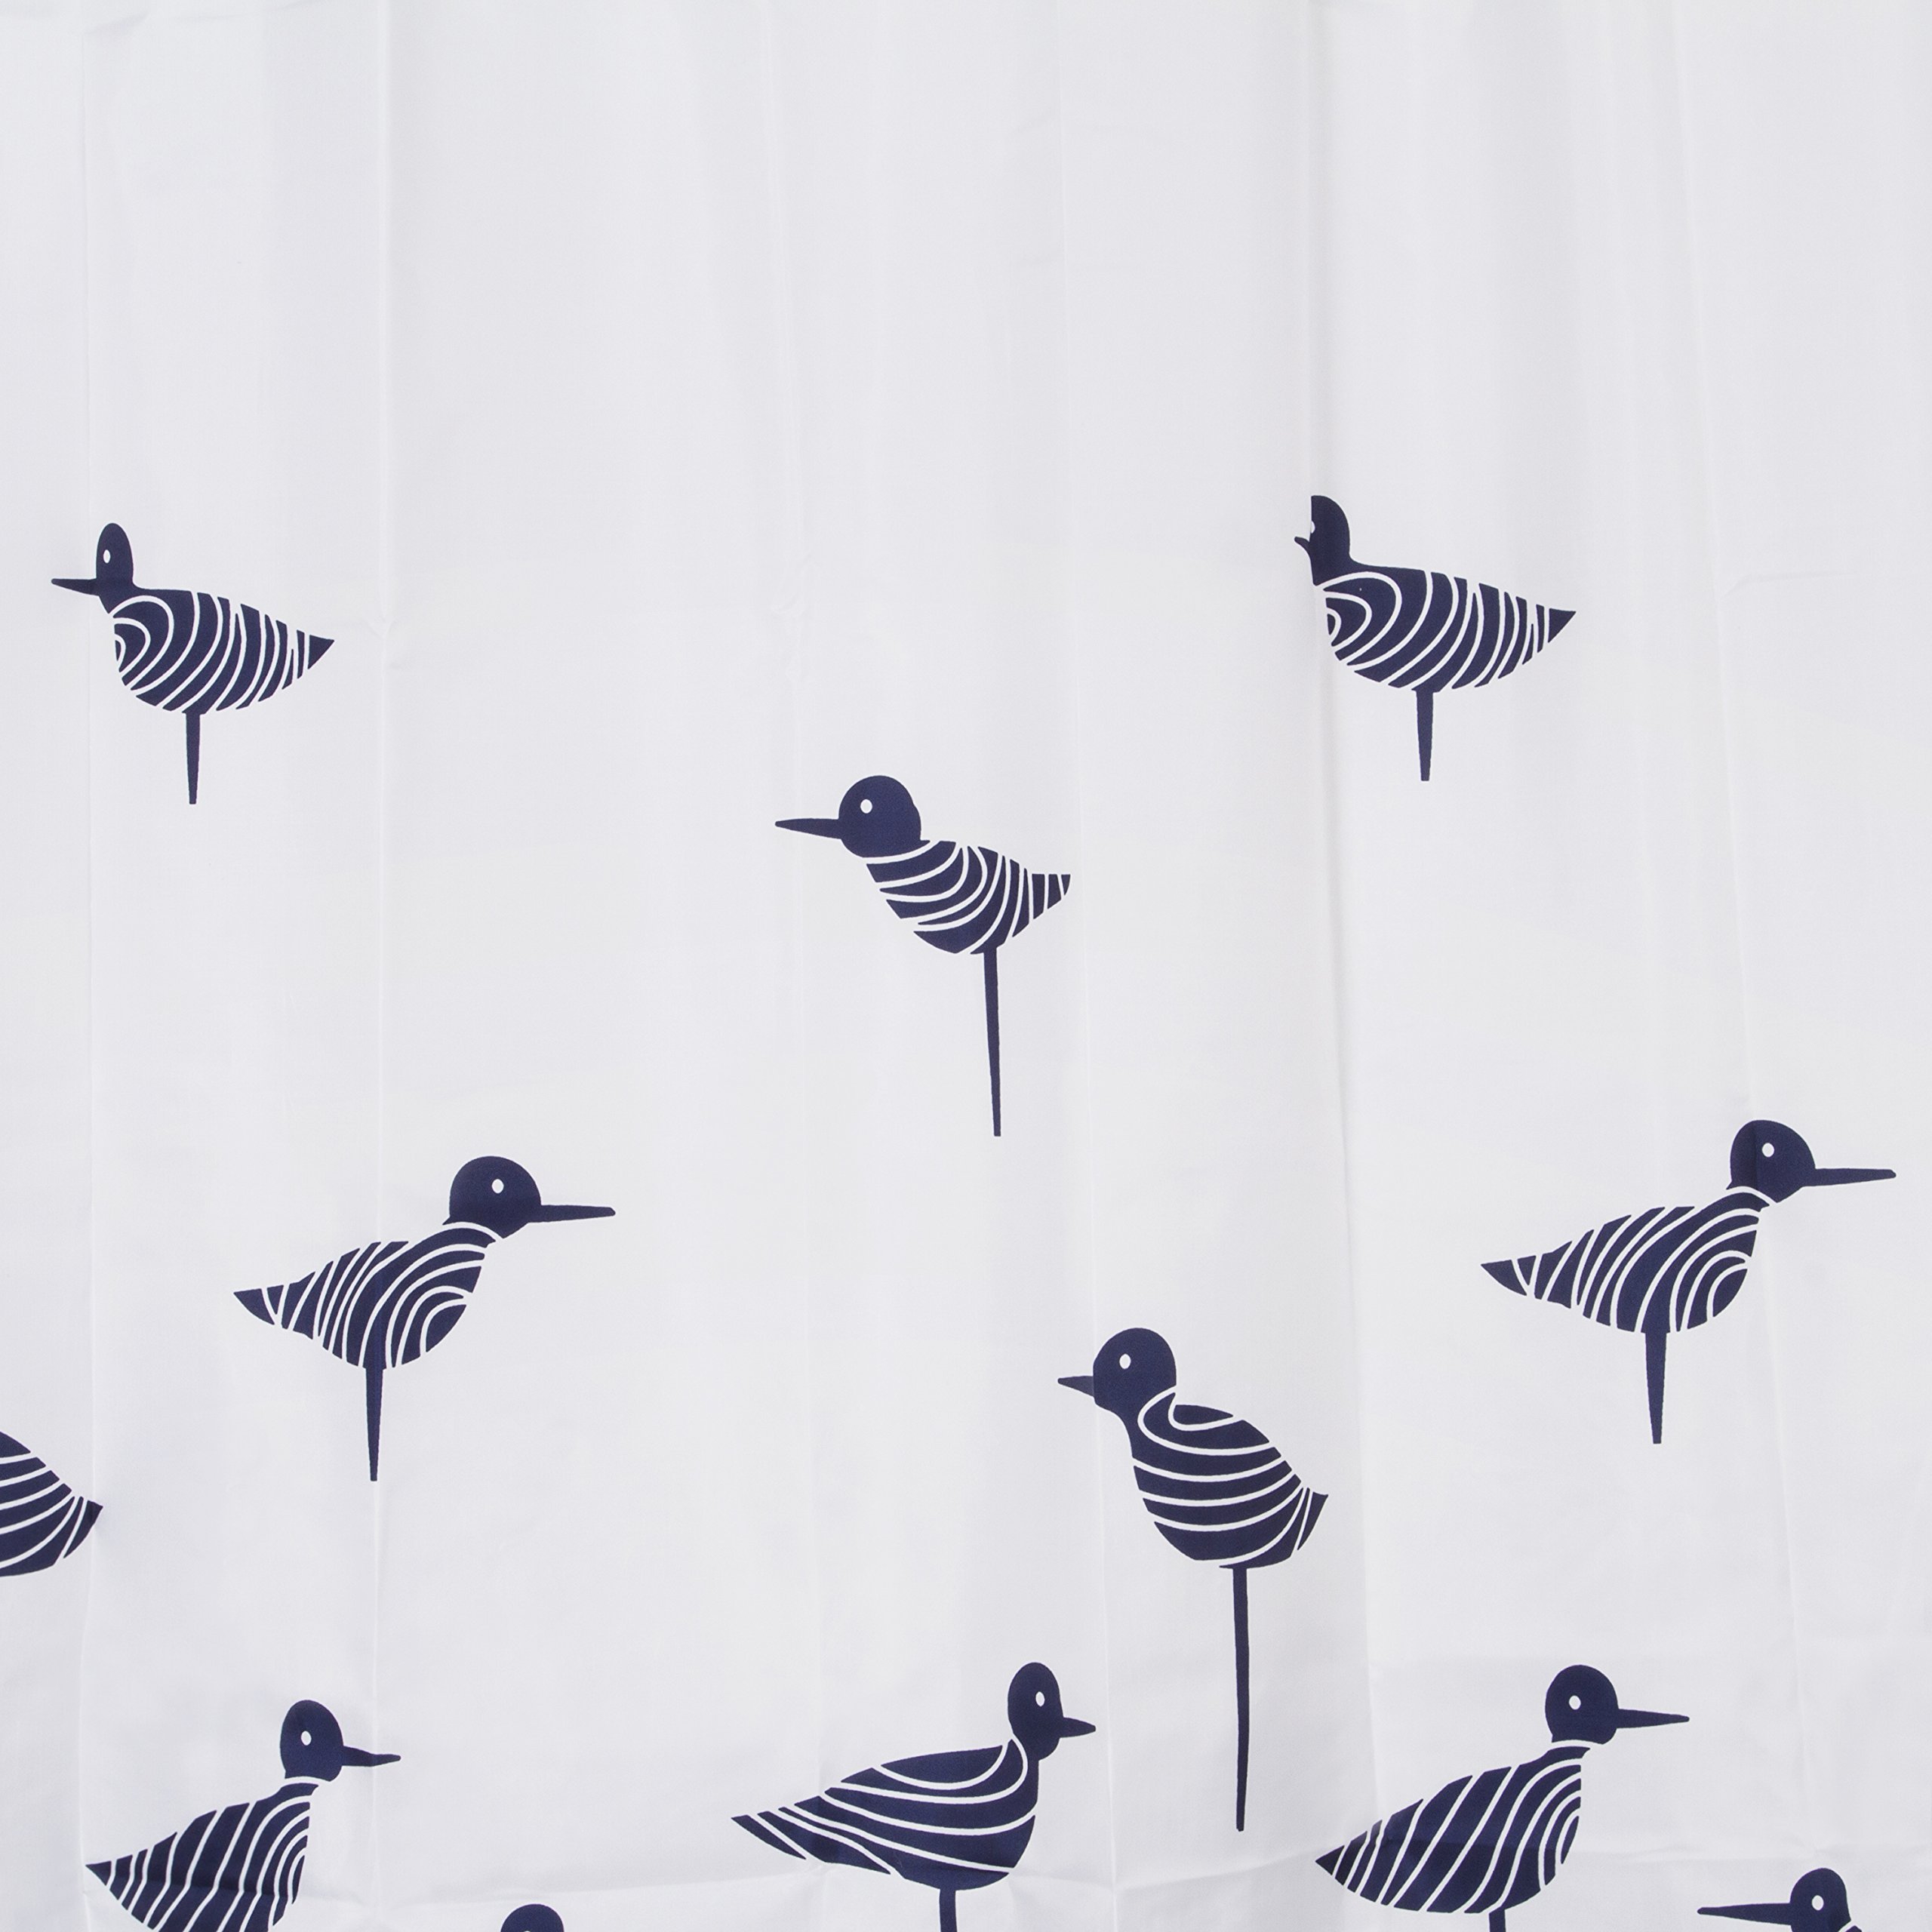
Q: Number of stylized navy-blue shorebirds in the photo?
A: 12